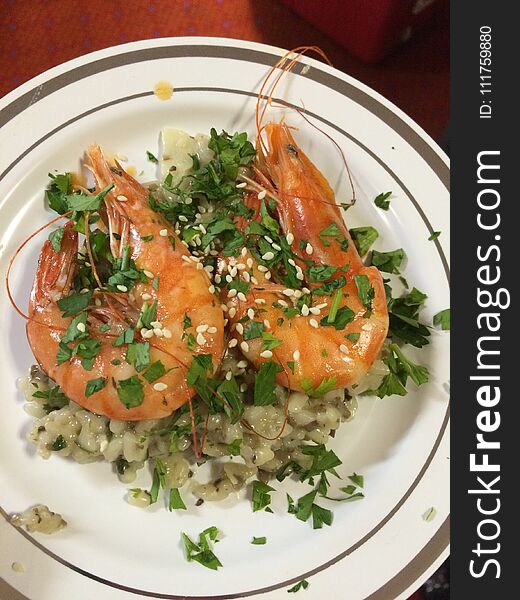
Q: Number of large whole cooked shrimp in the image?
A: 2